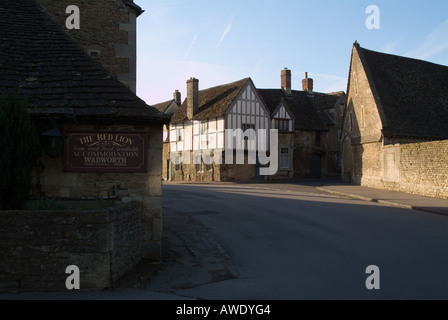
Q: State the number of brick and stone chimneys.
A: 4